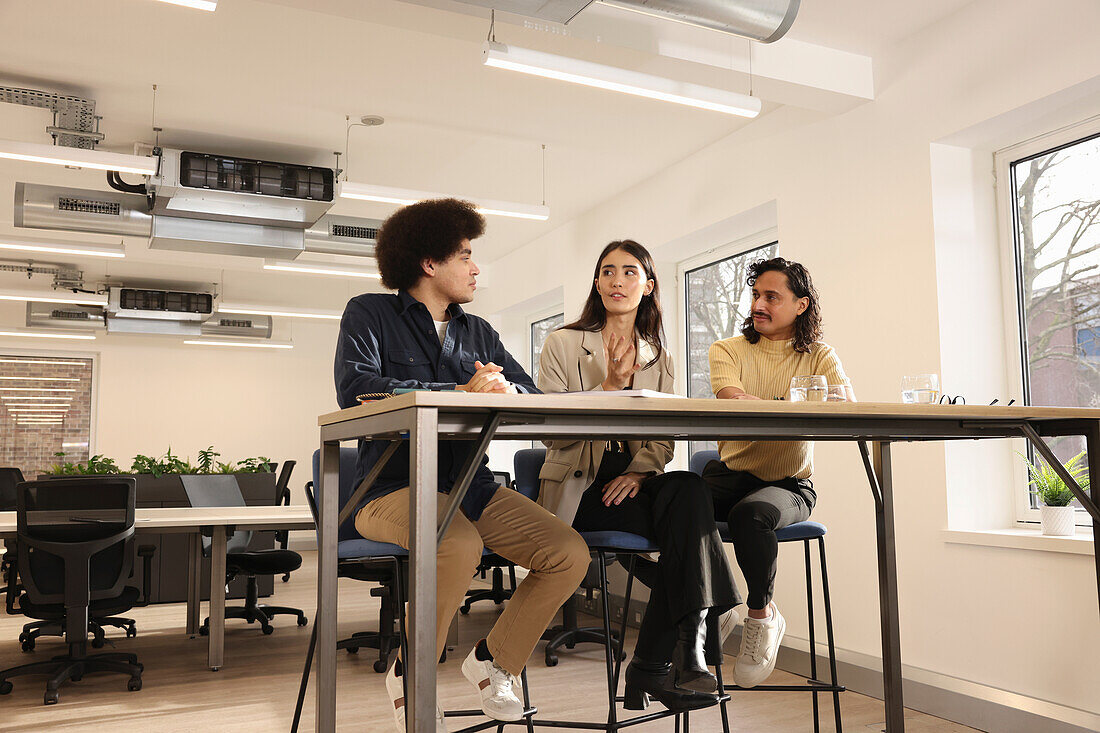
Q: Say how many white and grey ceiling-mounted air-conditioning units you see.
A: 2